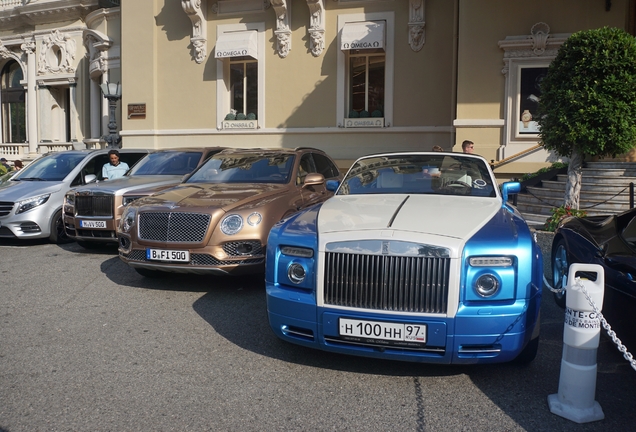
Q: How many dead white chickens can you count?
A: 0